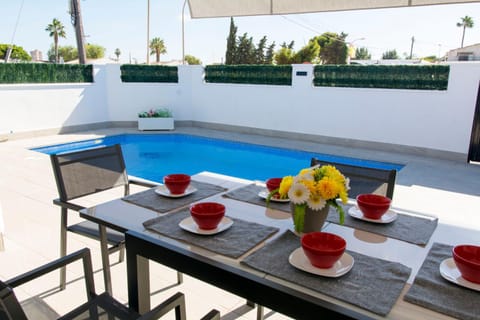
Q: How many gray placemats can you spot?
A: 6